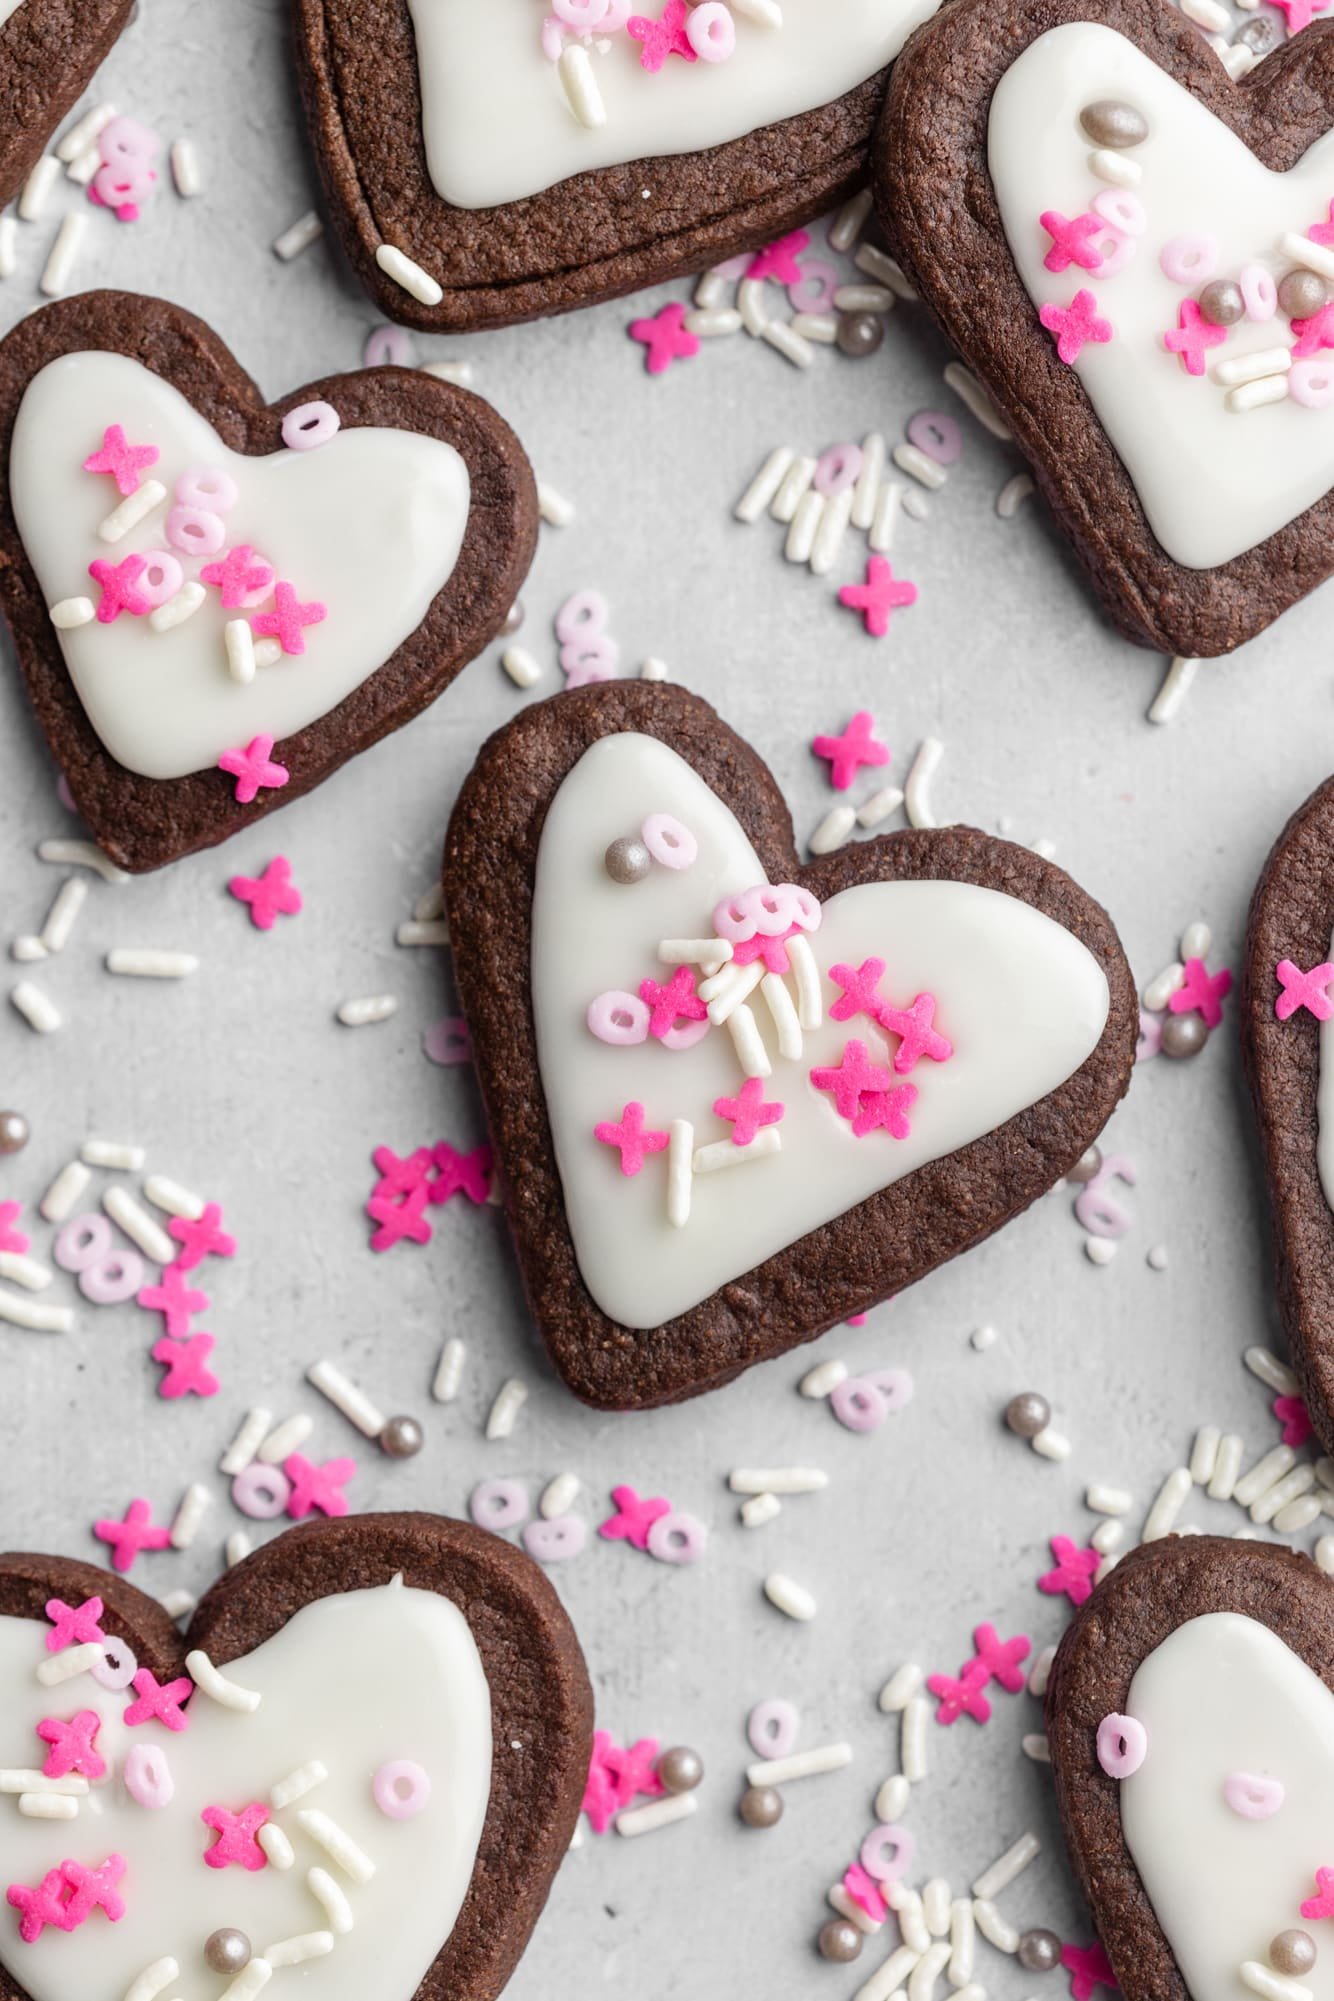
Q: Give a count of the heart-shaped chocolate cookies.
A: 8